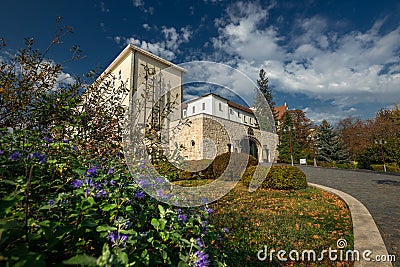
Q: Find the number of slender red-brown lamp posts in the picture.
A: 3